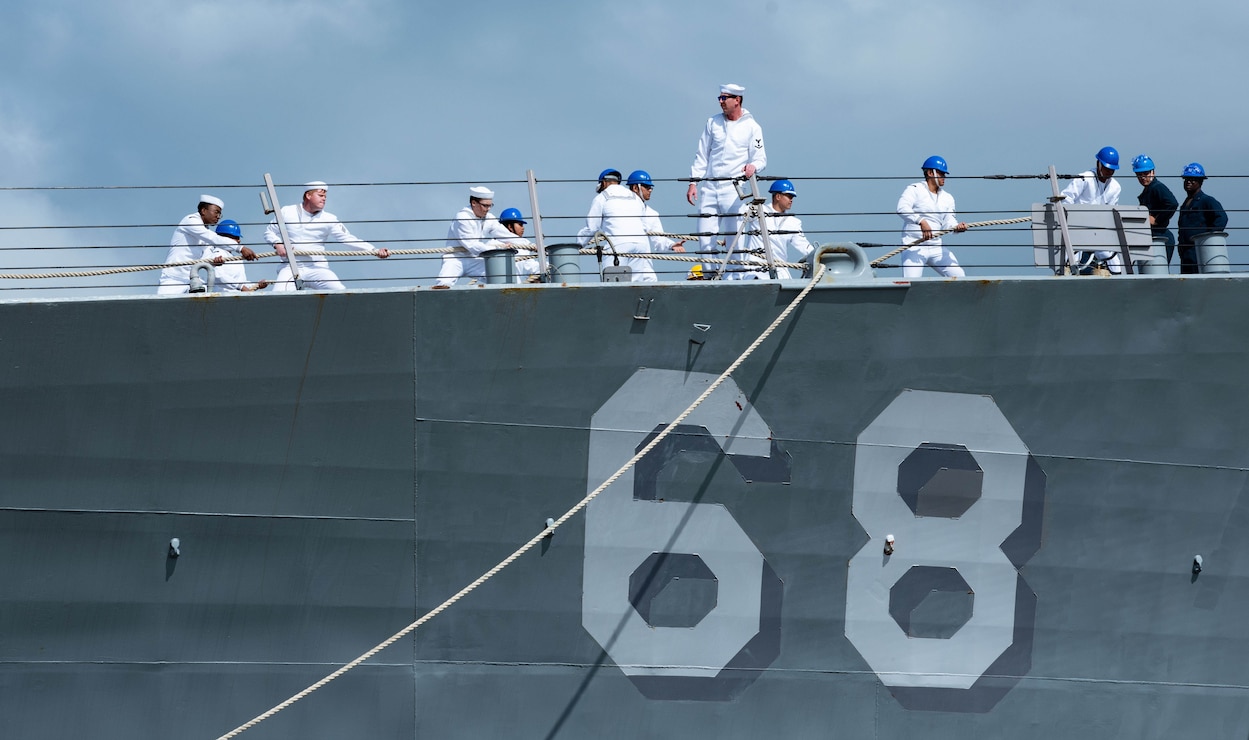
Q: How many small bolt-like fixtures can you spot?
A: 4